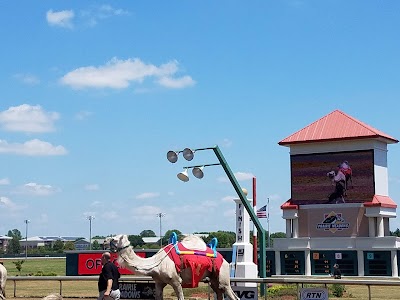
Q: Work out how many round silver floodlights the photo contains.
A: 4